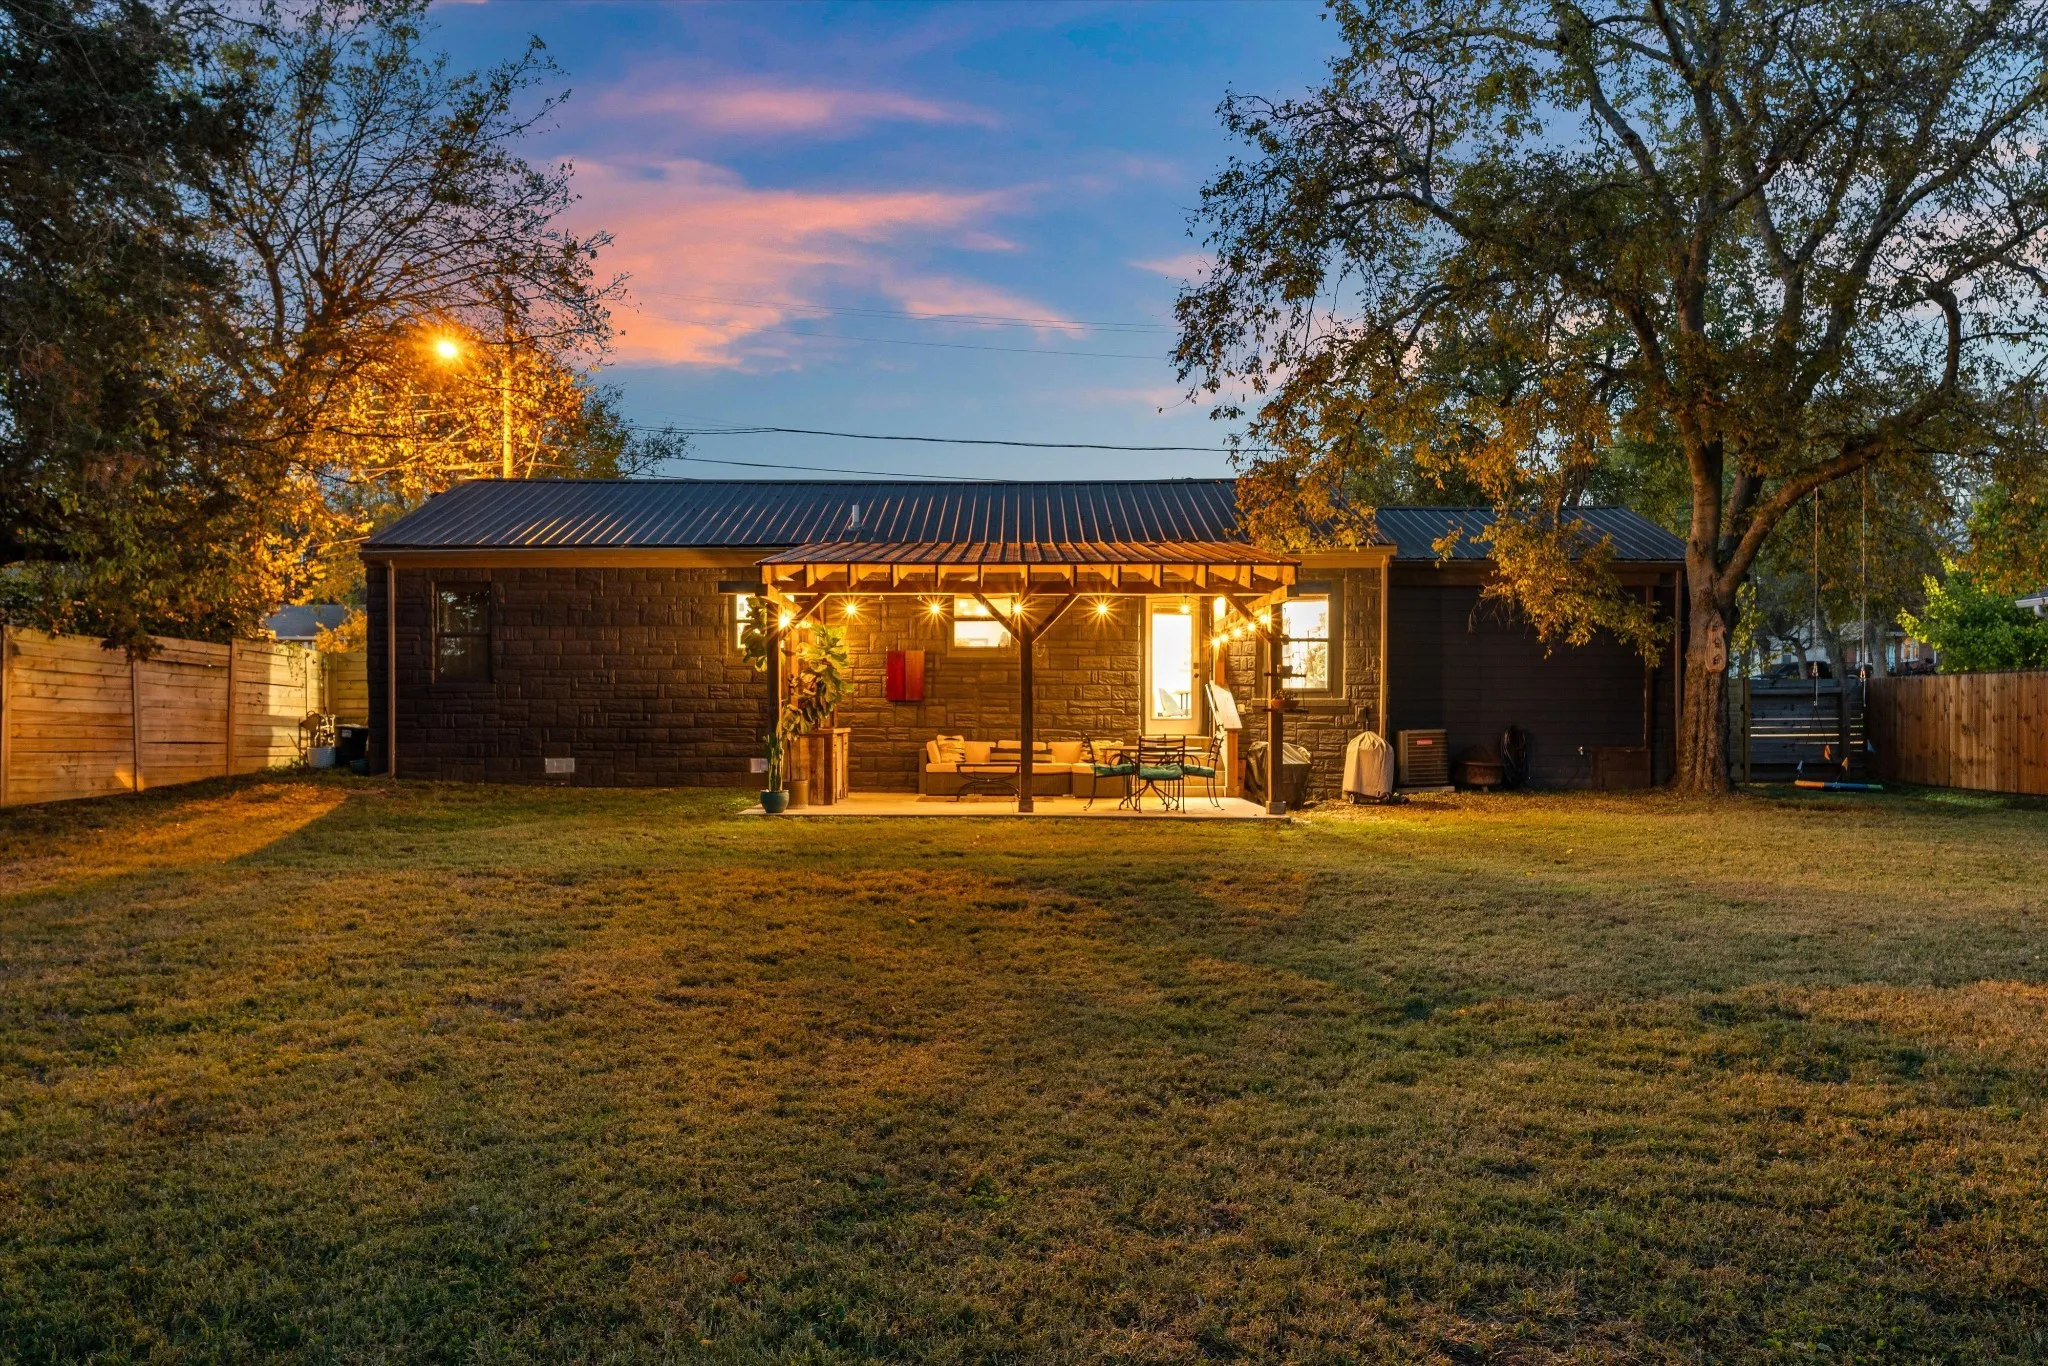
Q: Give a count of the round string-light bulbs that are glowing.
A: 11